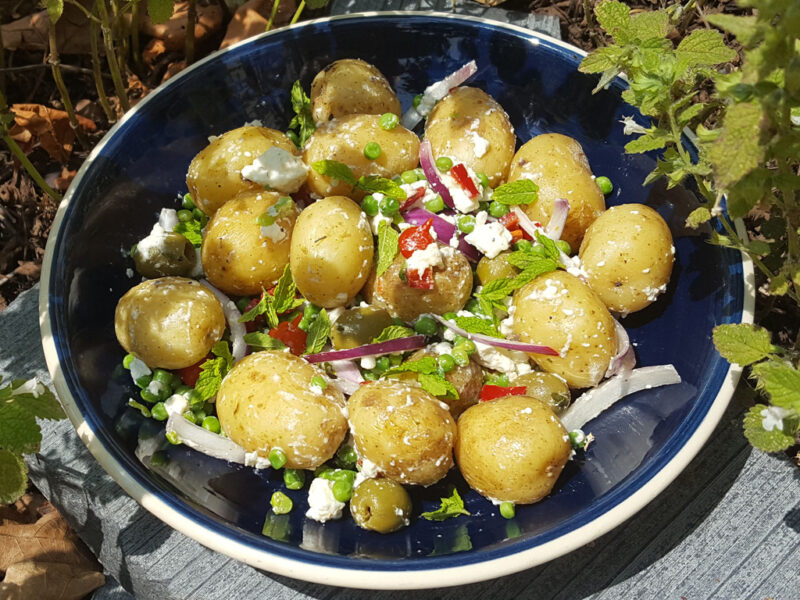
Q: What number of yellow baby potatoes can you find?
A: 15